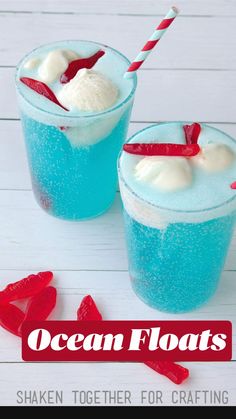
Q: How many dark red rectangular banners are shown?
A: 1